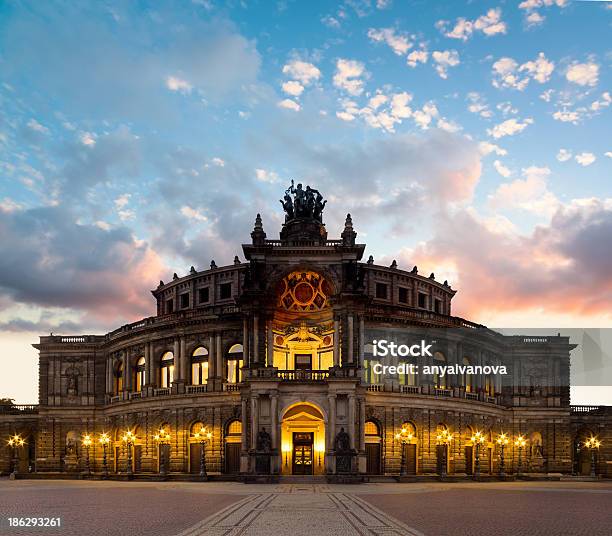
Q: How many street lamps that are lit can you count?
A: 12